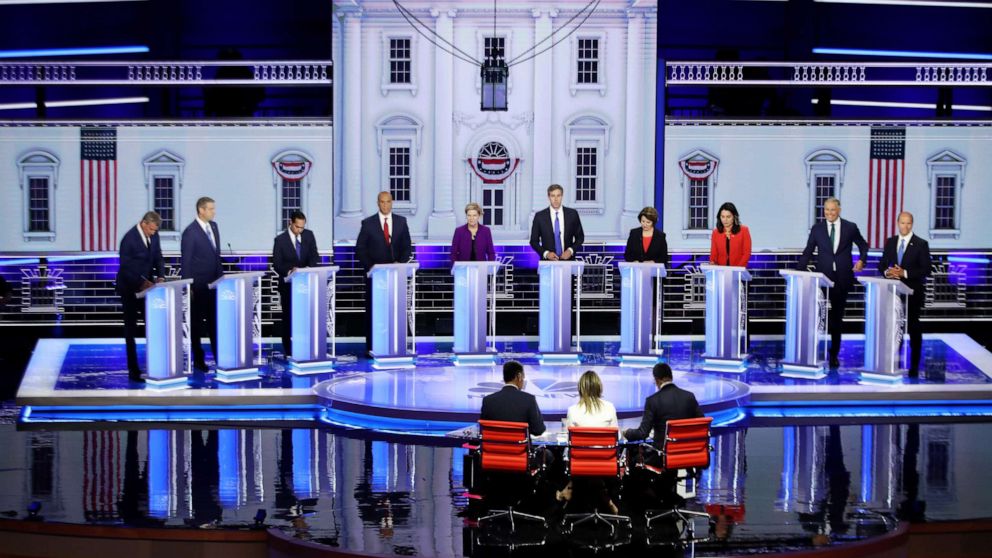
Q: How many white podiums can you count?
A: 10